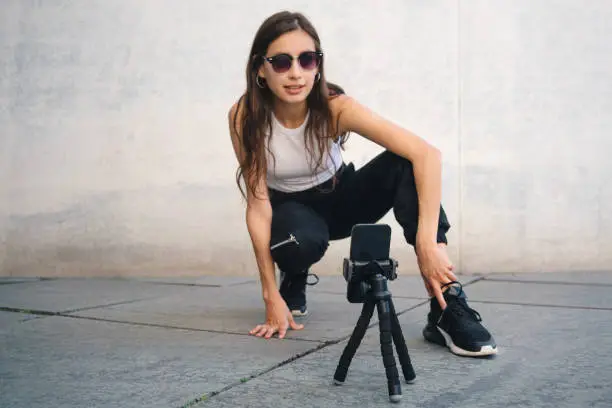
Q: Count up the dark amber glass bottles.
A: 0